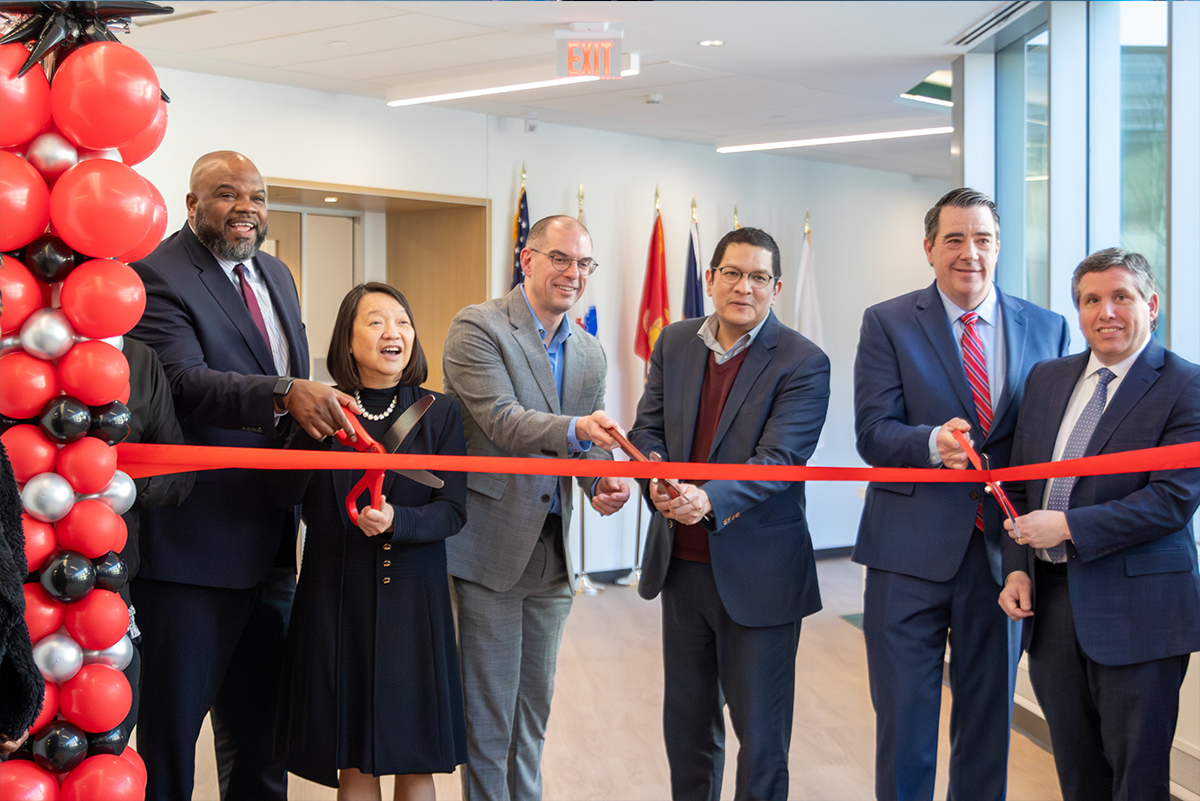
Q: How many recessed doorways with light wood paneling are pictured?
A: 1